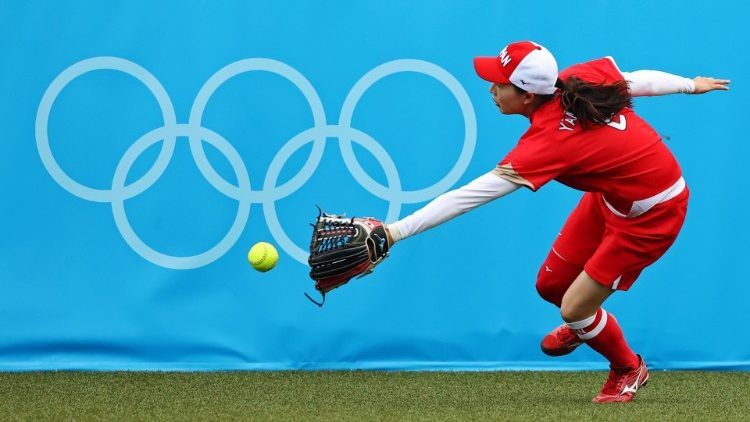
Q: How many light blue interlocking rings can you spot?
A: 5